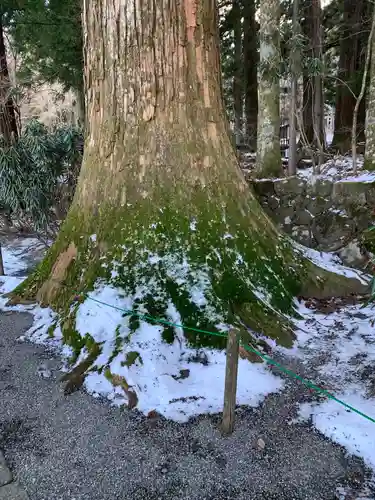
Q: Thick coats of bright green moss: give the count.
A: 1